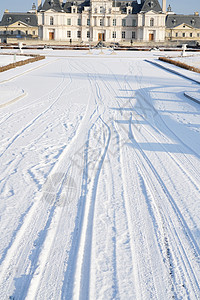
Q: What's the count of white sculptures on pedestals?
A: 2